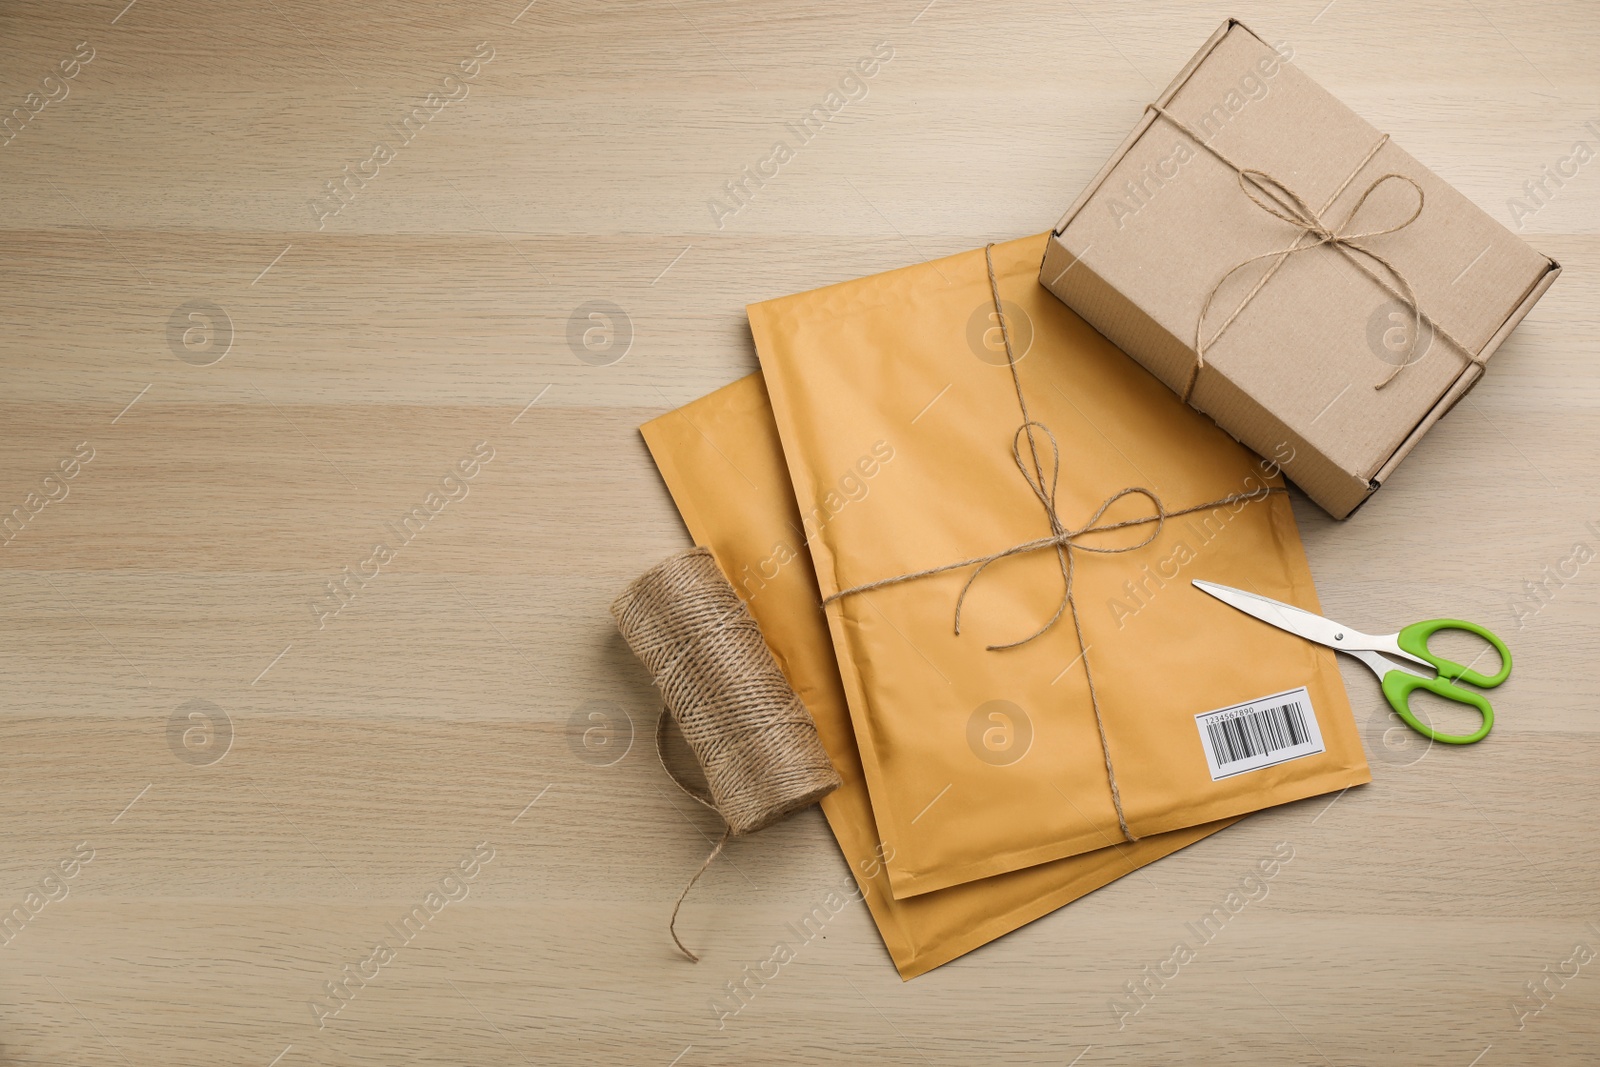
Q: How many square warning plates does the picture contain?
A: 0